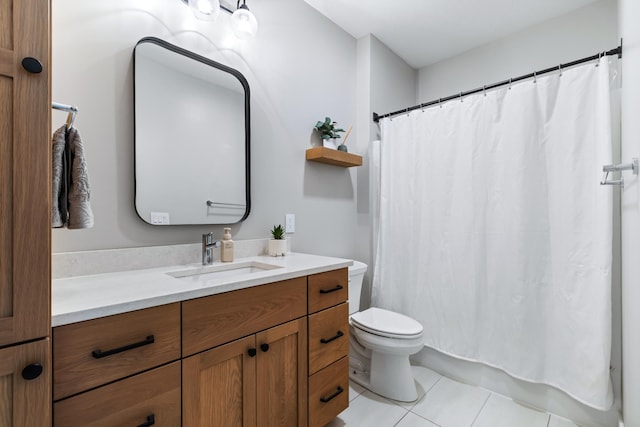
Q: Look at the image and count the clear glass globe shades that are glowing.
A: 2